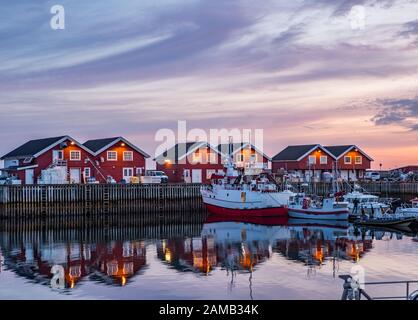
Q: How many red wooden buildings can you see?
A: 6